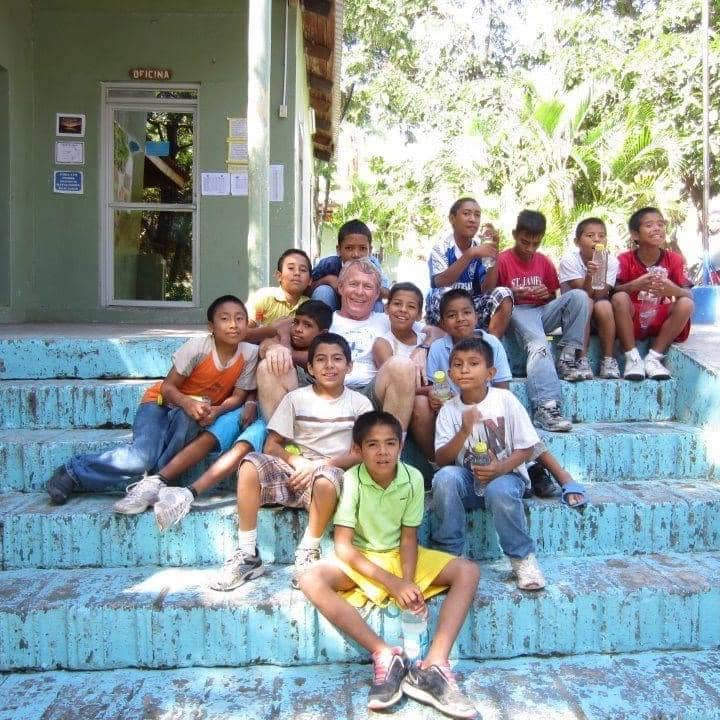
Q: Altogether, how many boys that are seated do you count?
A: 13